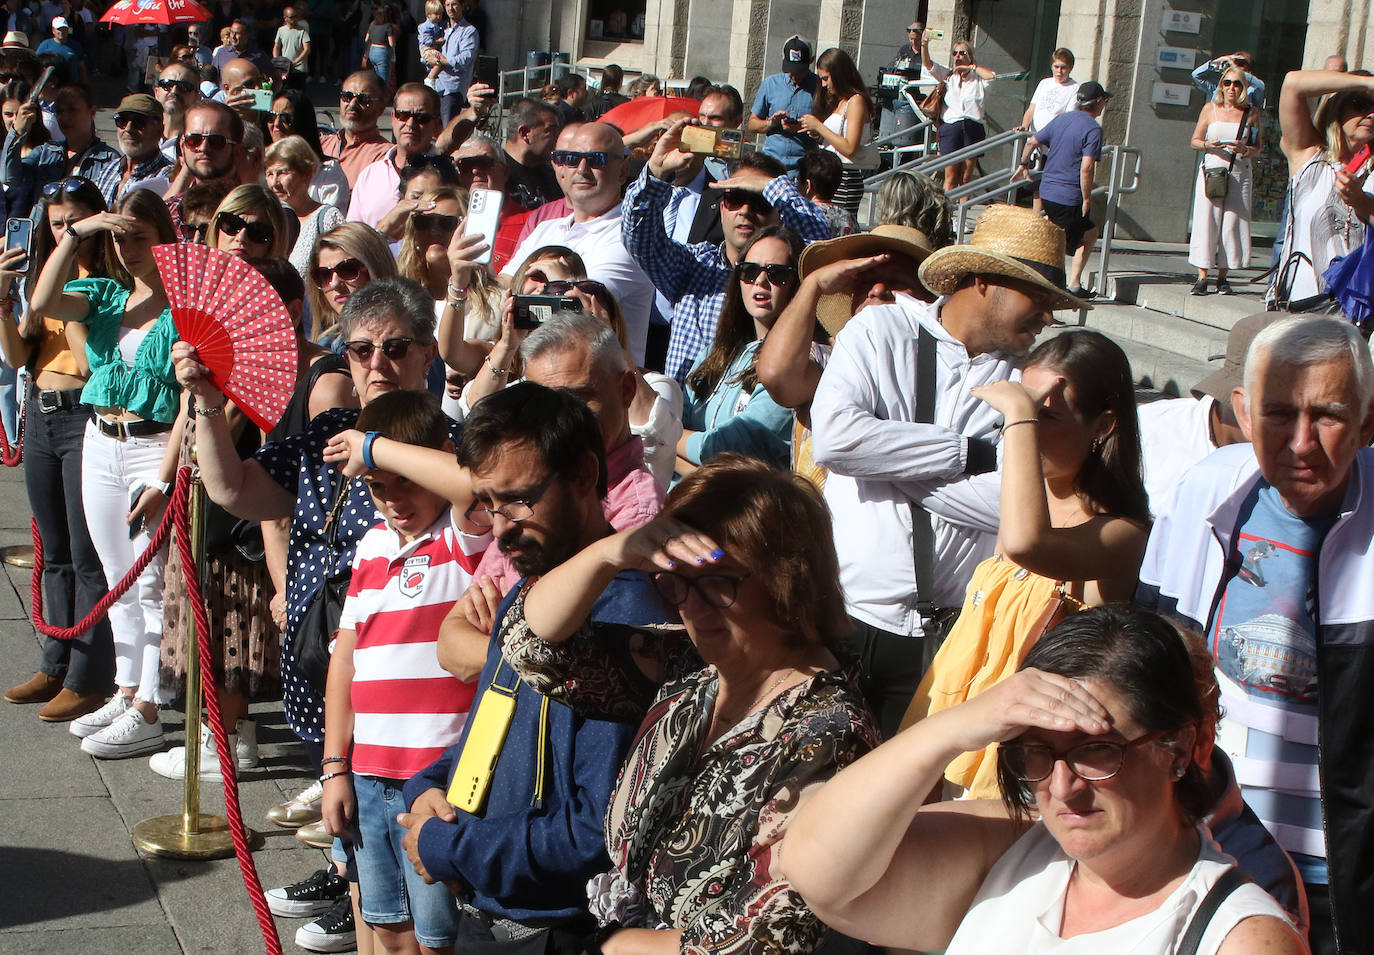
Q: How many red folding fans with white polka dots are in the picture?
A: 1